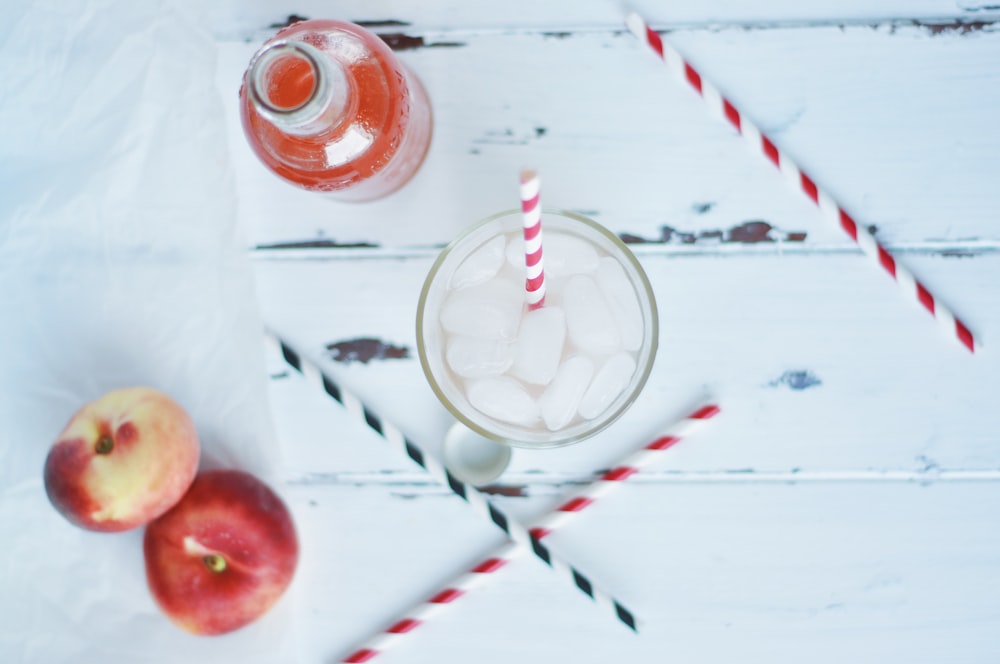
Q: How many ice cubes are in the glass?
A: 10